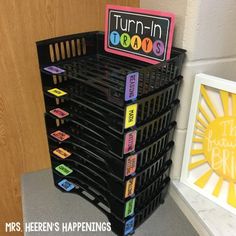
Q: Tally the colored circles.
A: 5